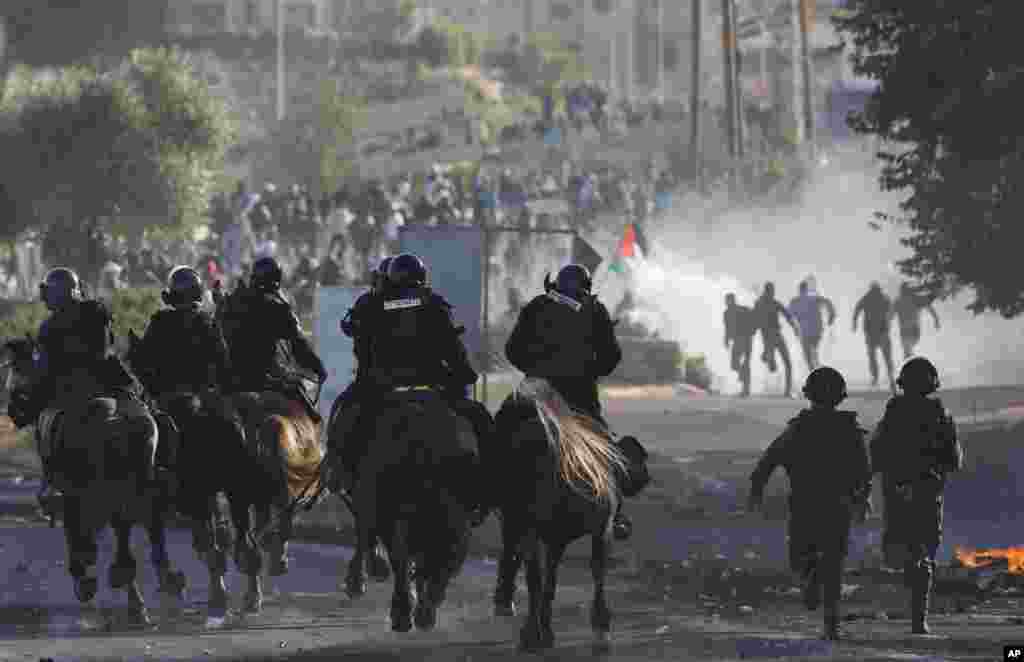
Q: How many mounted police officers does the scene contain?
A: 6